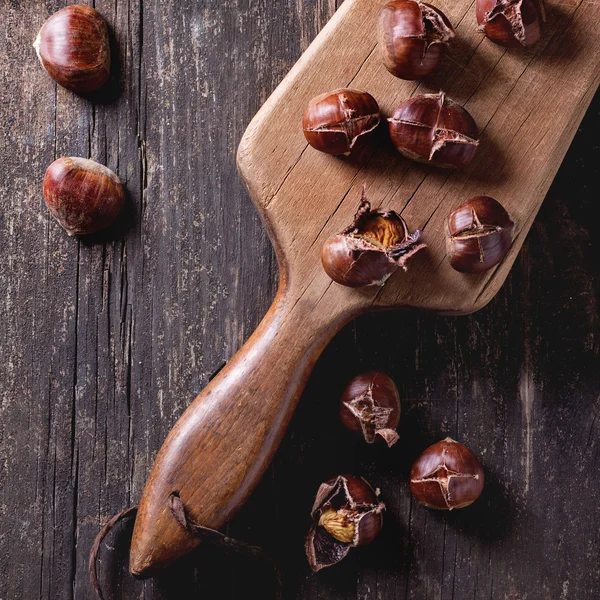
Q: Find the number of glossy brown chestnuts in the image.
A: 11